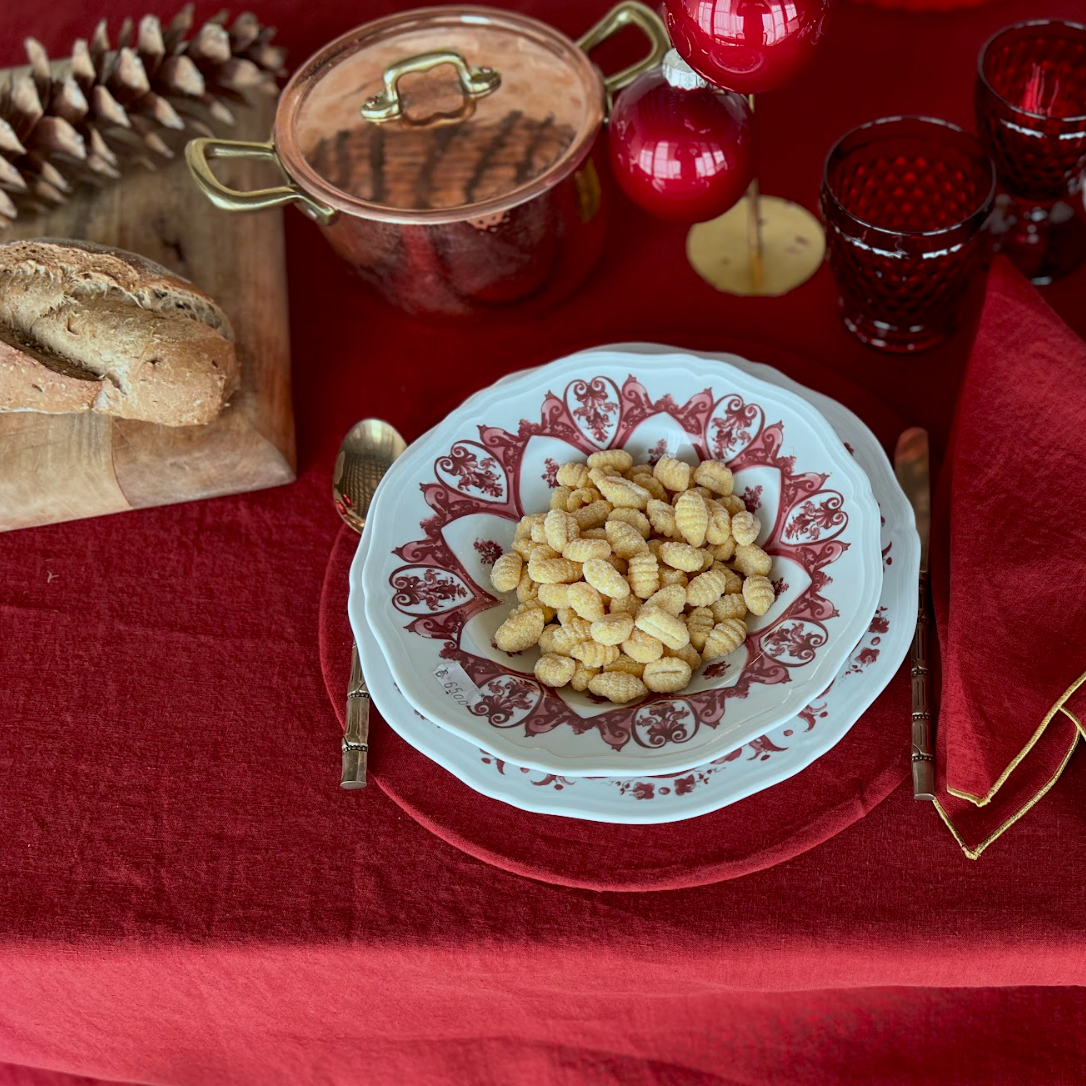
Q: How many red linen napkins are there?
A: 1